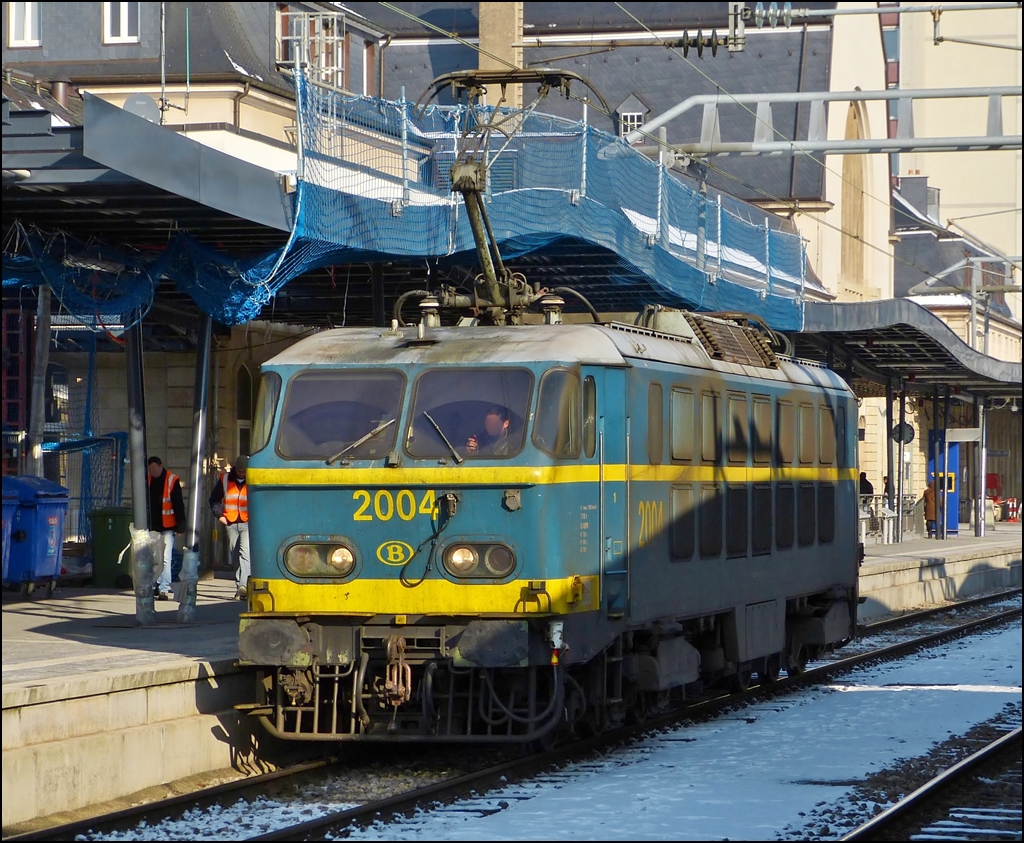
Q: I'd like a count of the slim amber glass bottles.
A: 0